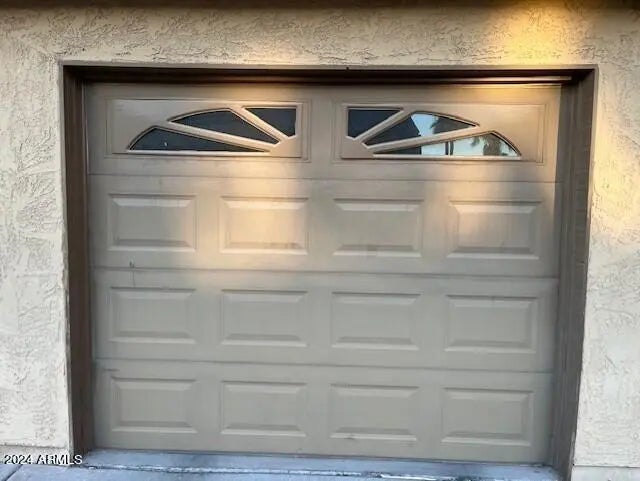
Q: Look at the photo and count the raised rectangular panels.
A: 12